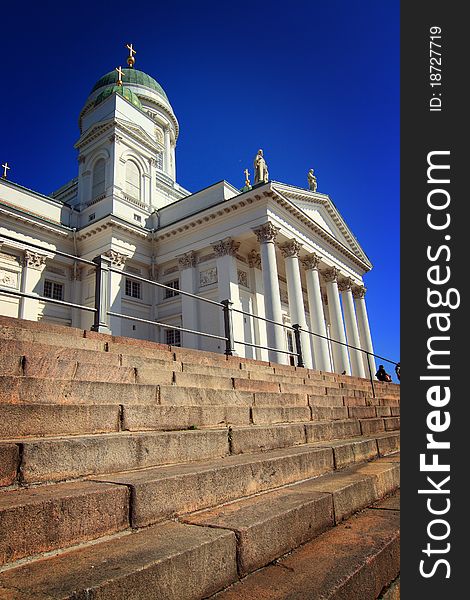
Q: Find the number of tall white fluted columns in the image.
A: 6